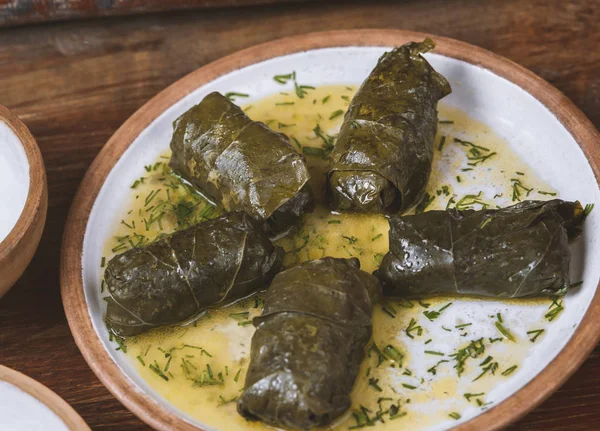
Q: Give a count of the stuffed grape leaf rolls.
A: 5